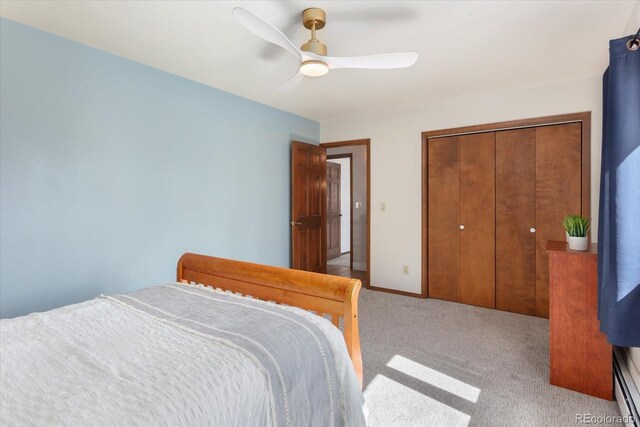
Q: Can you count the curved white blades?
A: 3